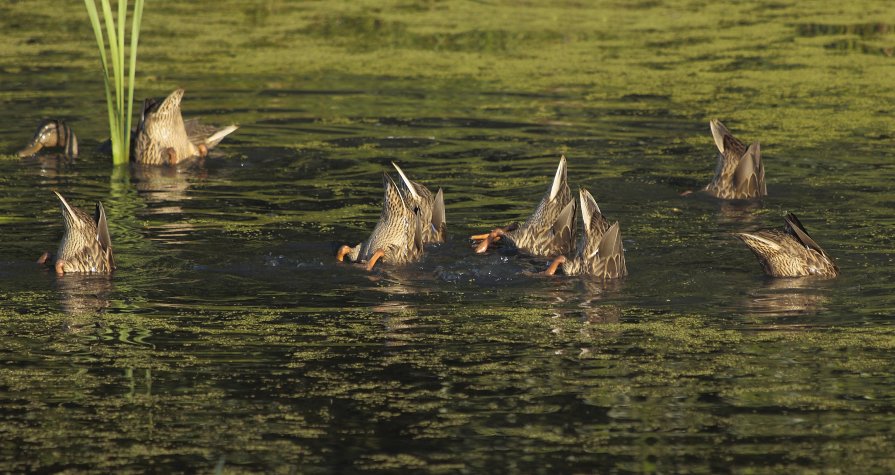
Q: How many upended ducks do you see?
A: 8